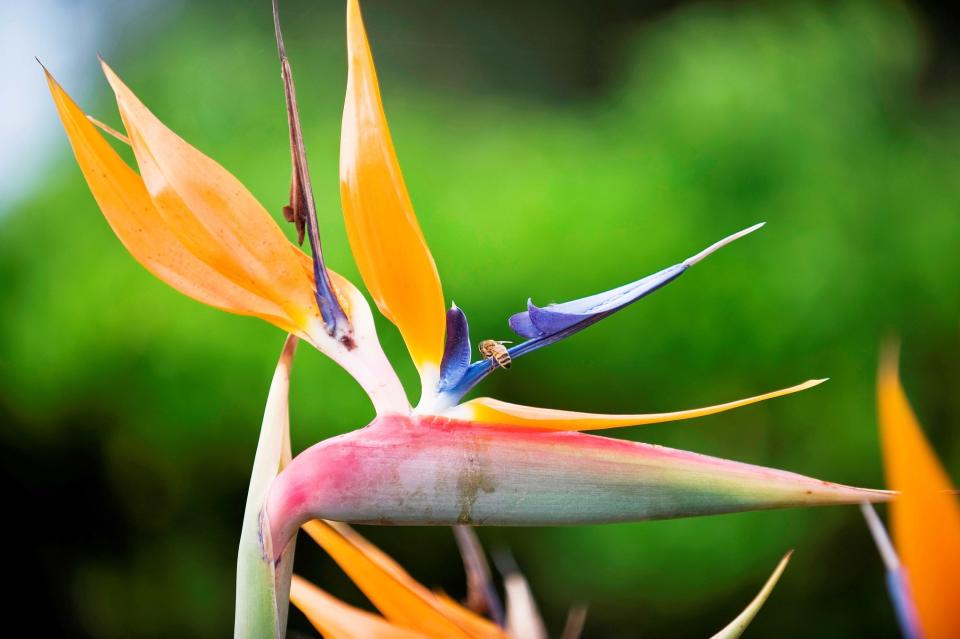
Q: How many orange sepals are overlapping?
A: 2